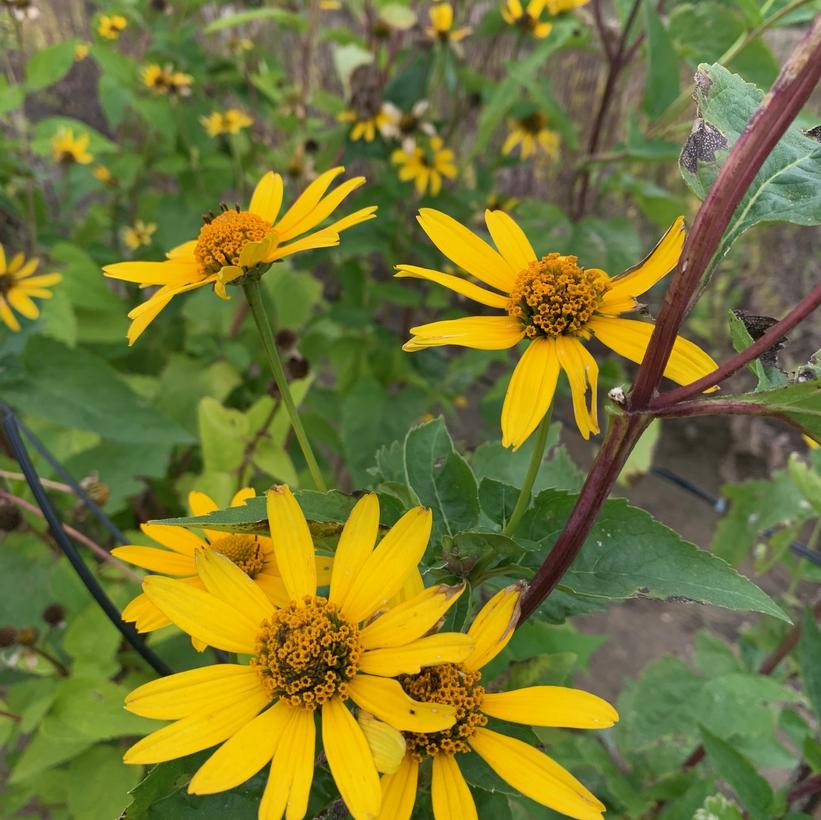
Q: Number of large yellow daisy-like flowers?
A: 5